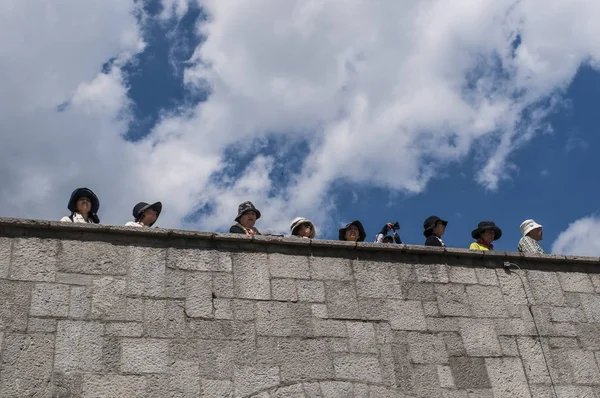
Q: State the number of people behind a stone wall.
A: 9